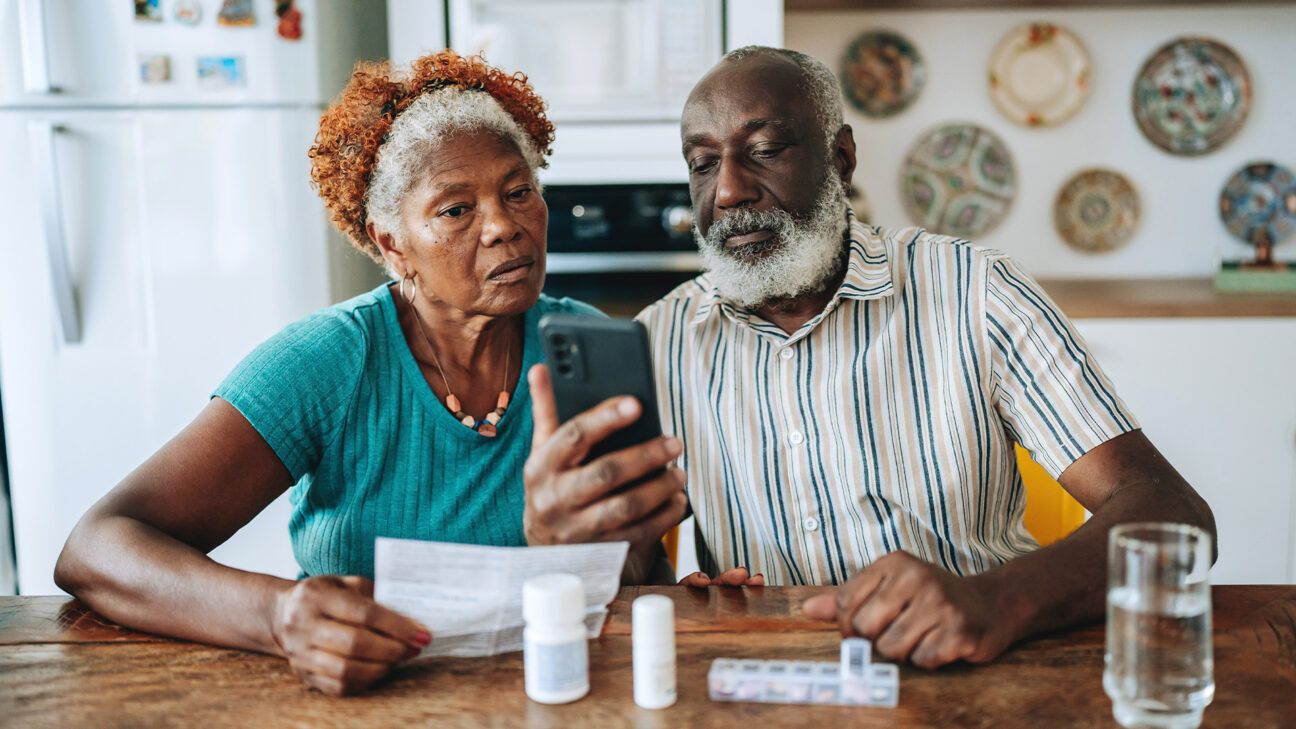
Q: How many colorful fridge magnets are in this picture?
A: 6